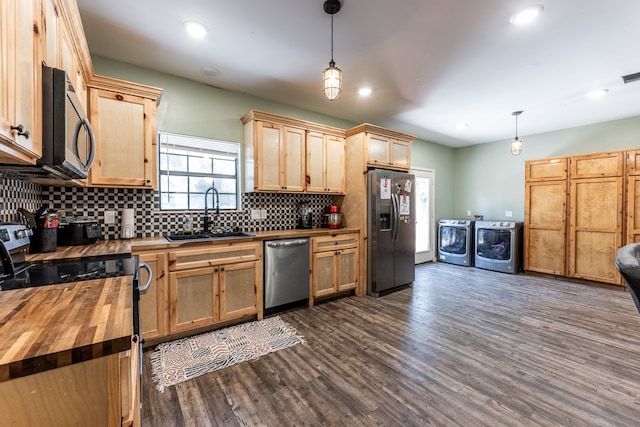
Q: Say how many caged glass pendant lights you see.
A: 2